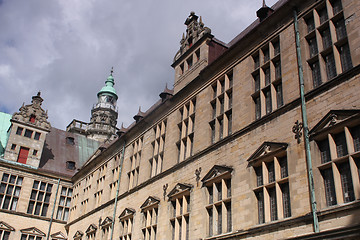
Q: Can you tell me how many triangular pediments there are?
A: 12